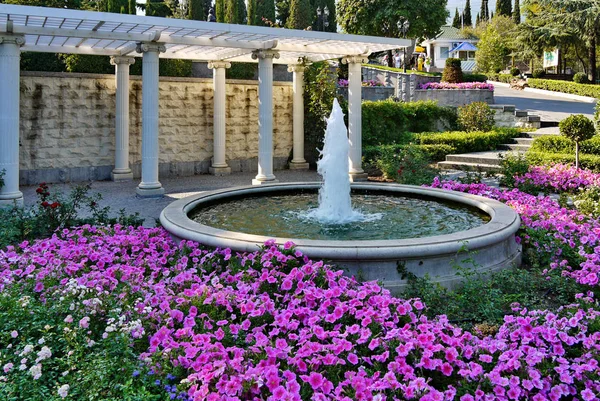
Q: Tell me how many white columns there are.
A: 7